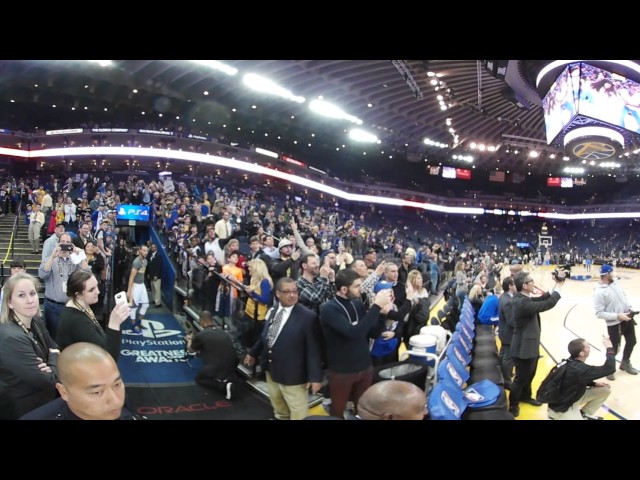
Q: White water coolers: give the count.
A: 2